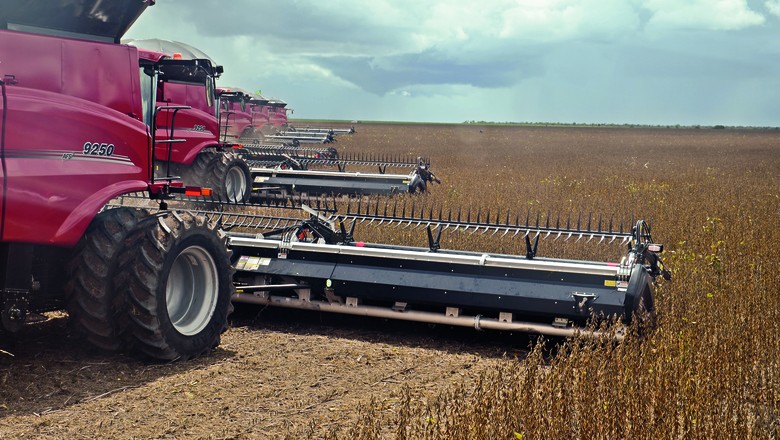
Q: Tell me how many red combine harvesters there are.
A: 5